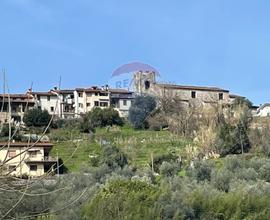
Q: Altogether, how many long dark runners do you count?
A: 0